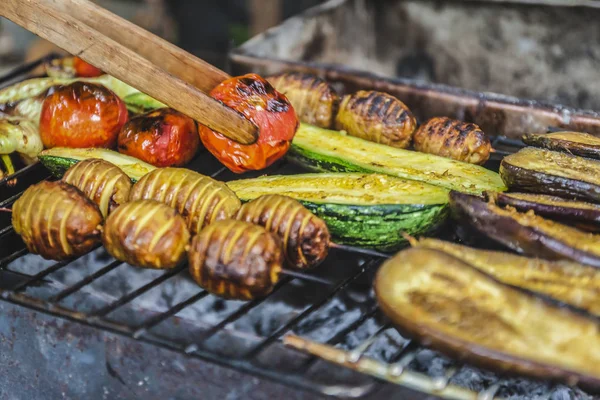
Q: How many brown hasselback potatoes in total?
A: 9